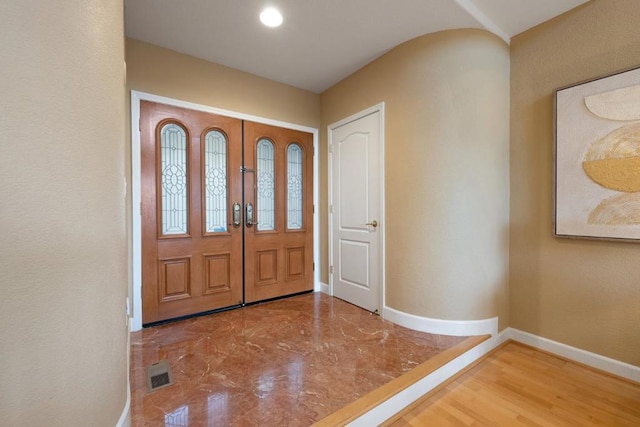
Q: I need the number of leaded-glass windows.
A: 4